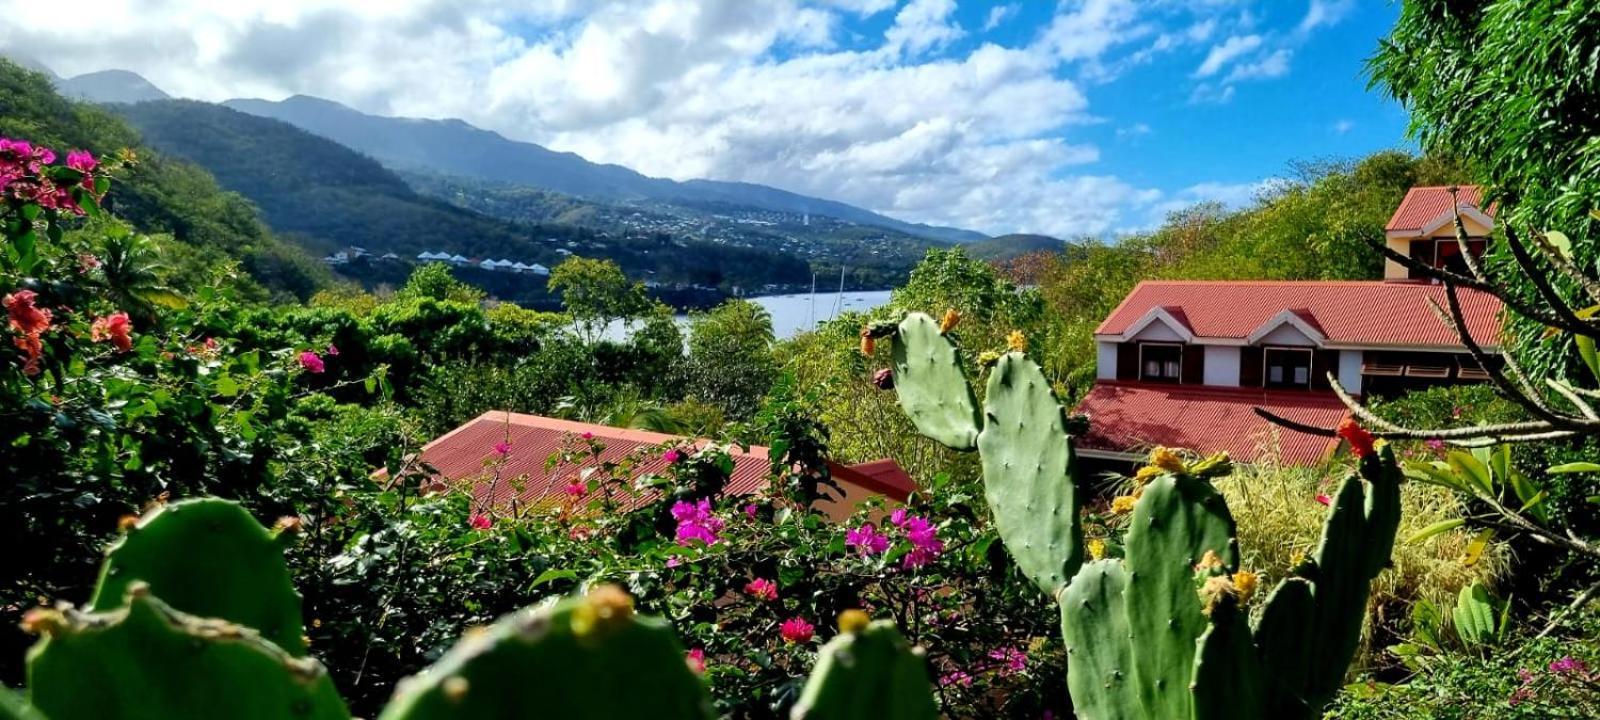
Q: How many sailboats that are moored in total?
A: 2